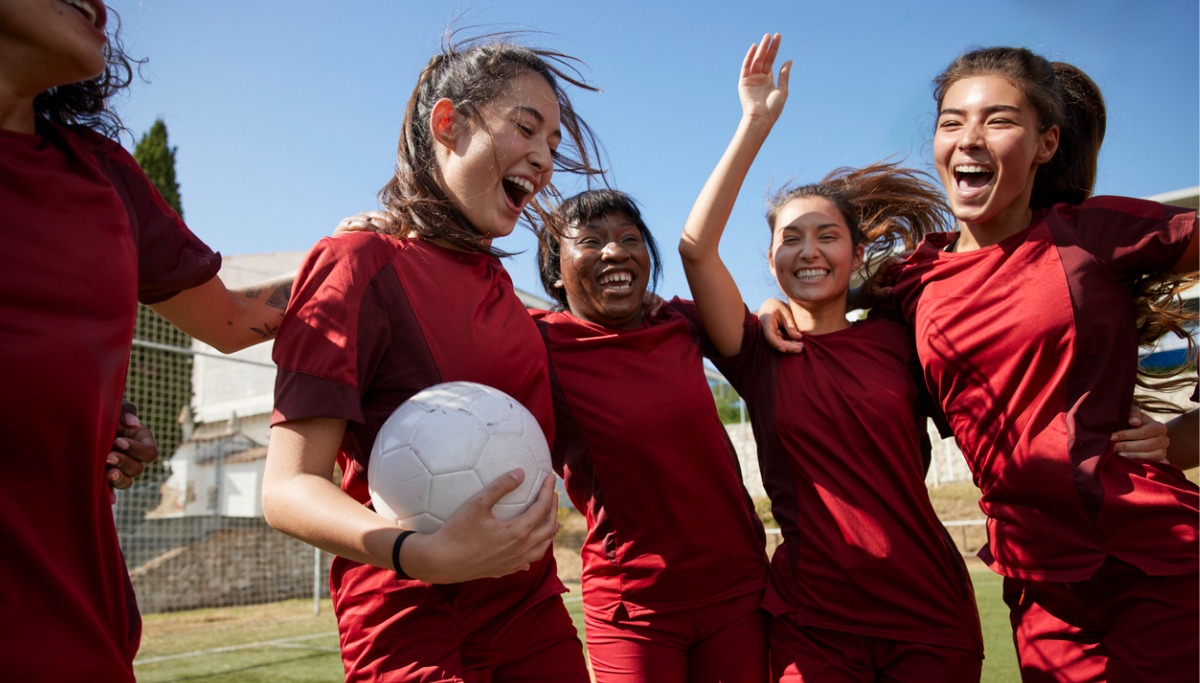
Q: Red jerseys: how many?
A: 5